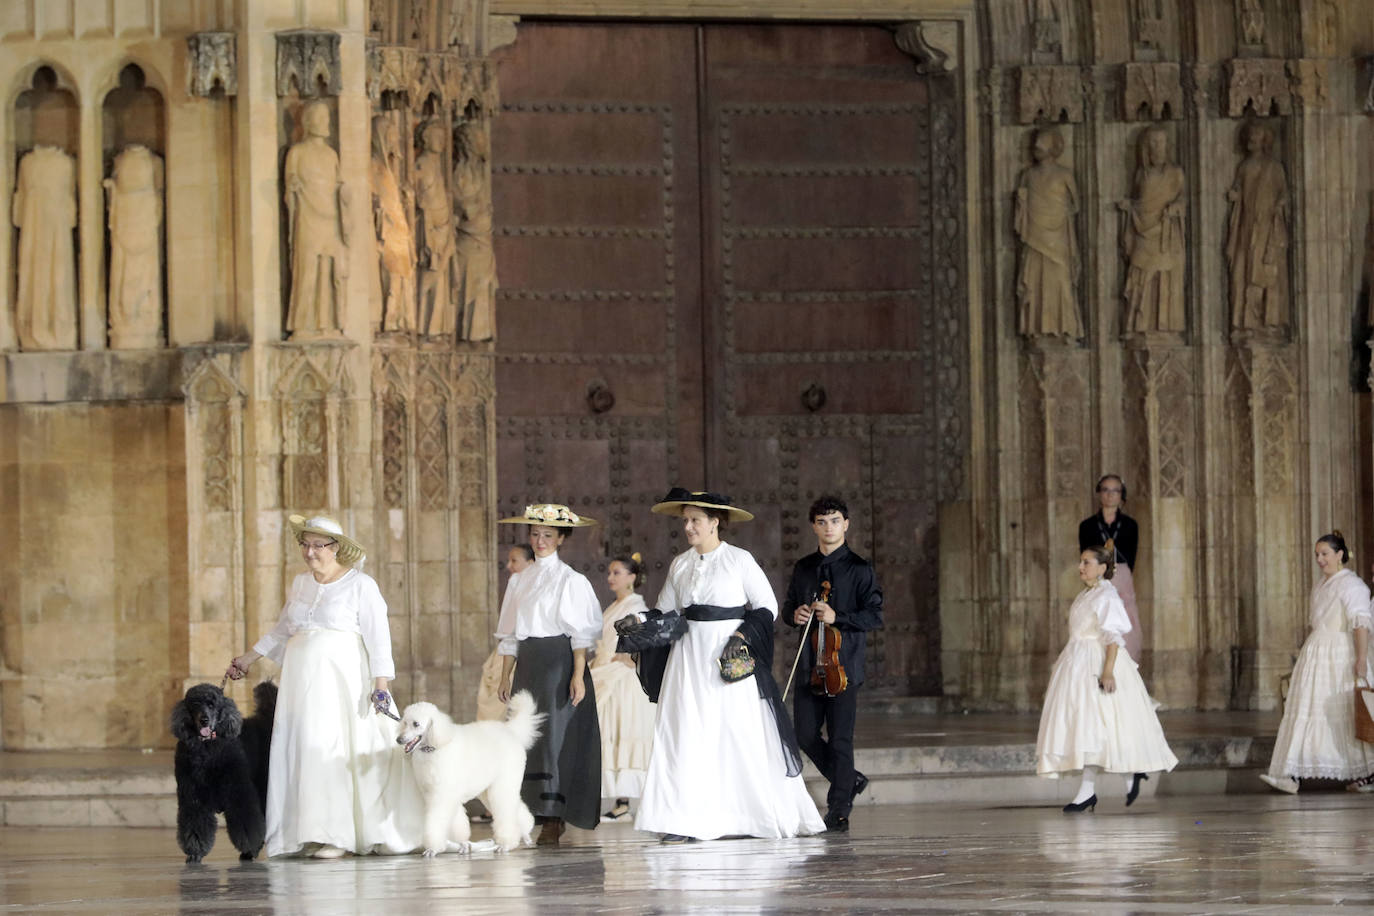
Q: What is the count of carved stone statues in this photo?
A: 9